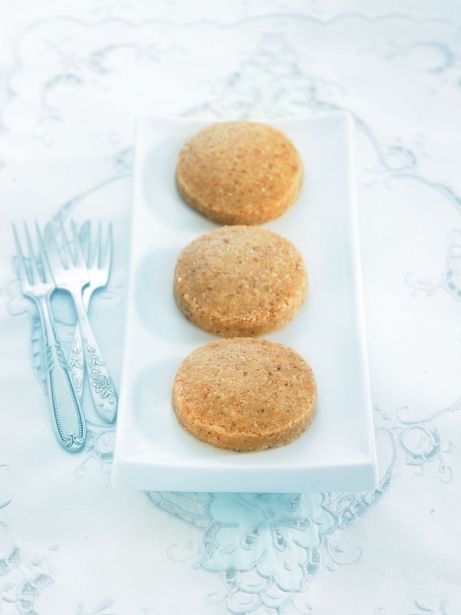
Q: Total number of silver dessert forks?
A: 3